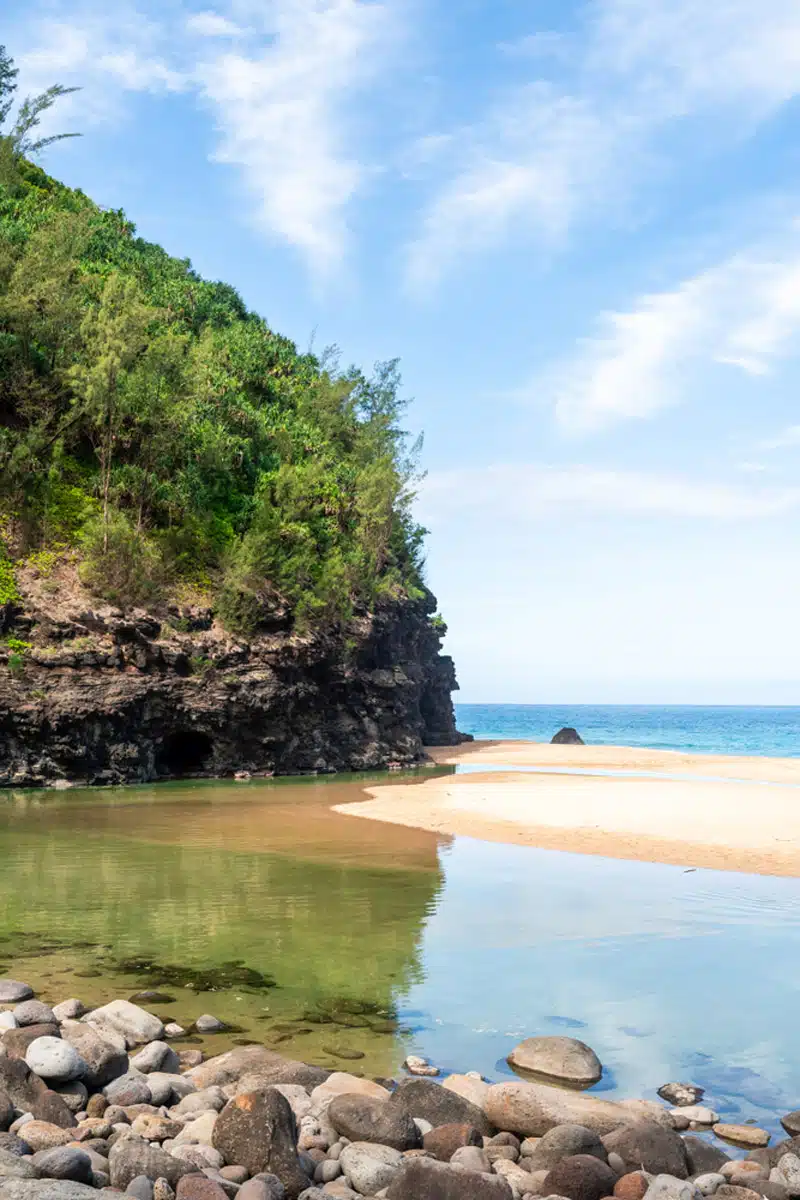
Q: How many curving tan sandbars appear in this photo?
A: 2